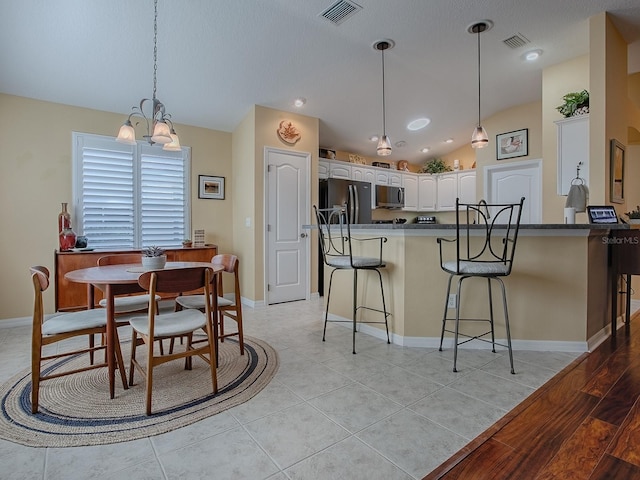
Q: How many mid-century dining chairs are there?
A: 4